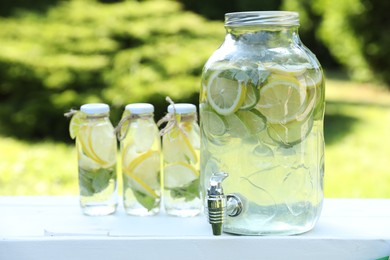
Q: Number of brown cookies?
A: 0